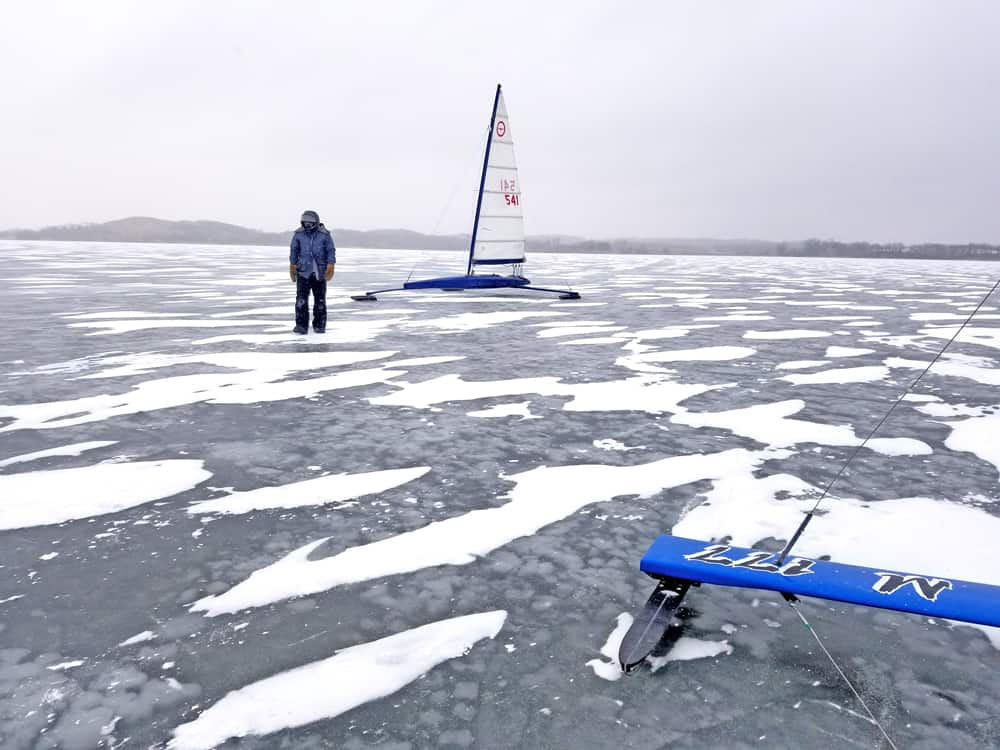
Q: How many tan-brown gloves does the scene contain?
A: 2